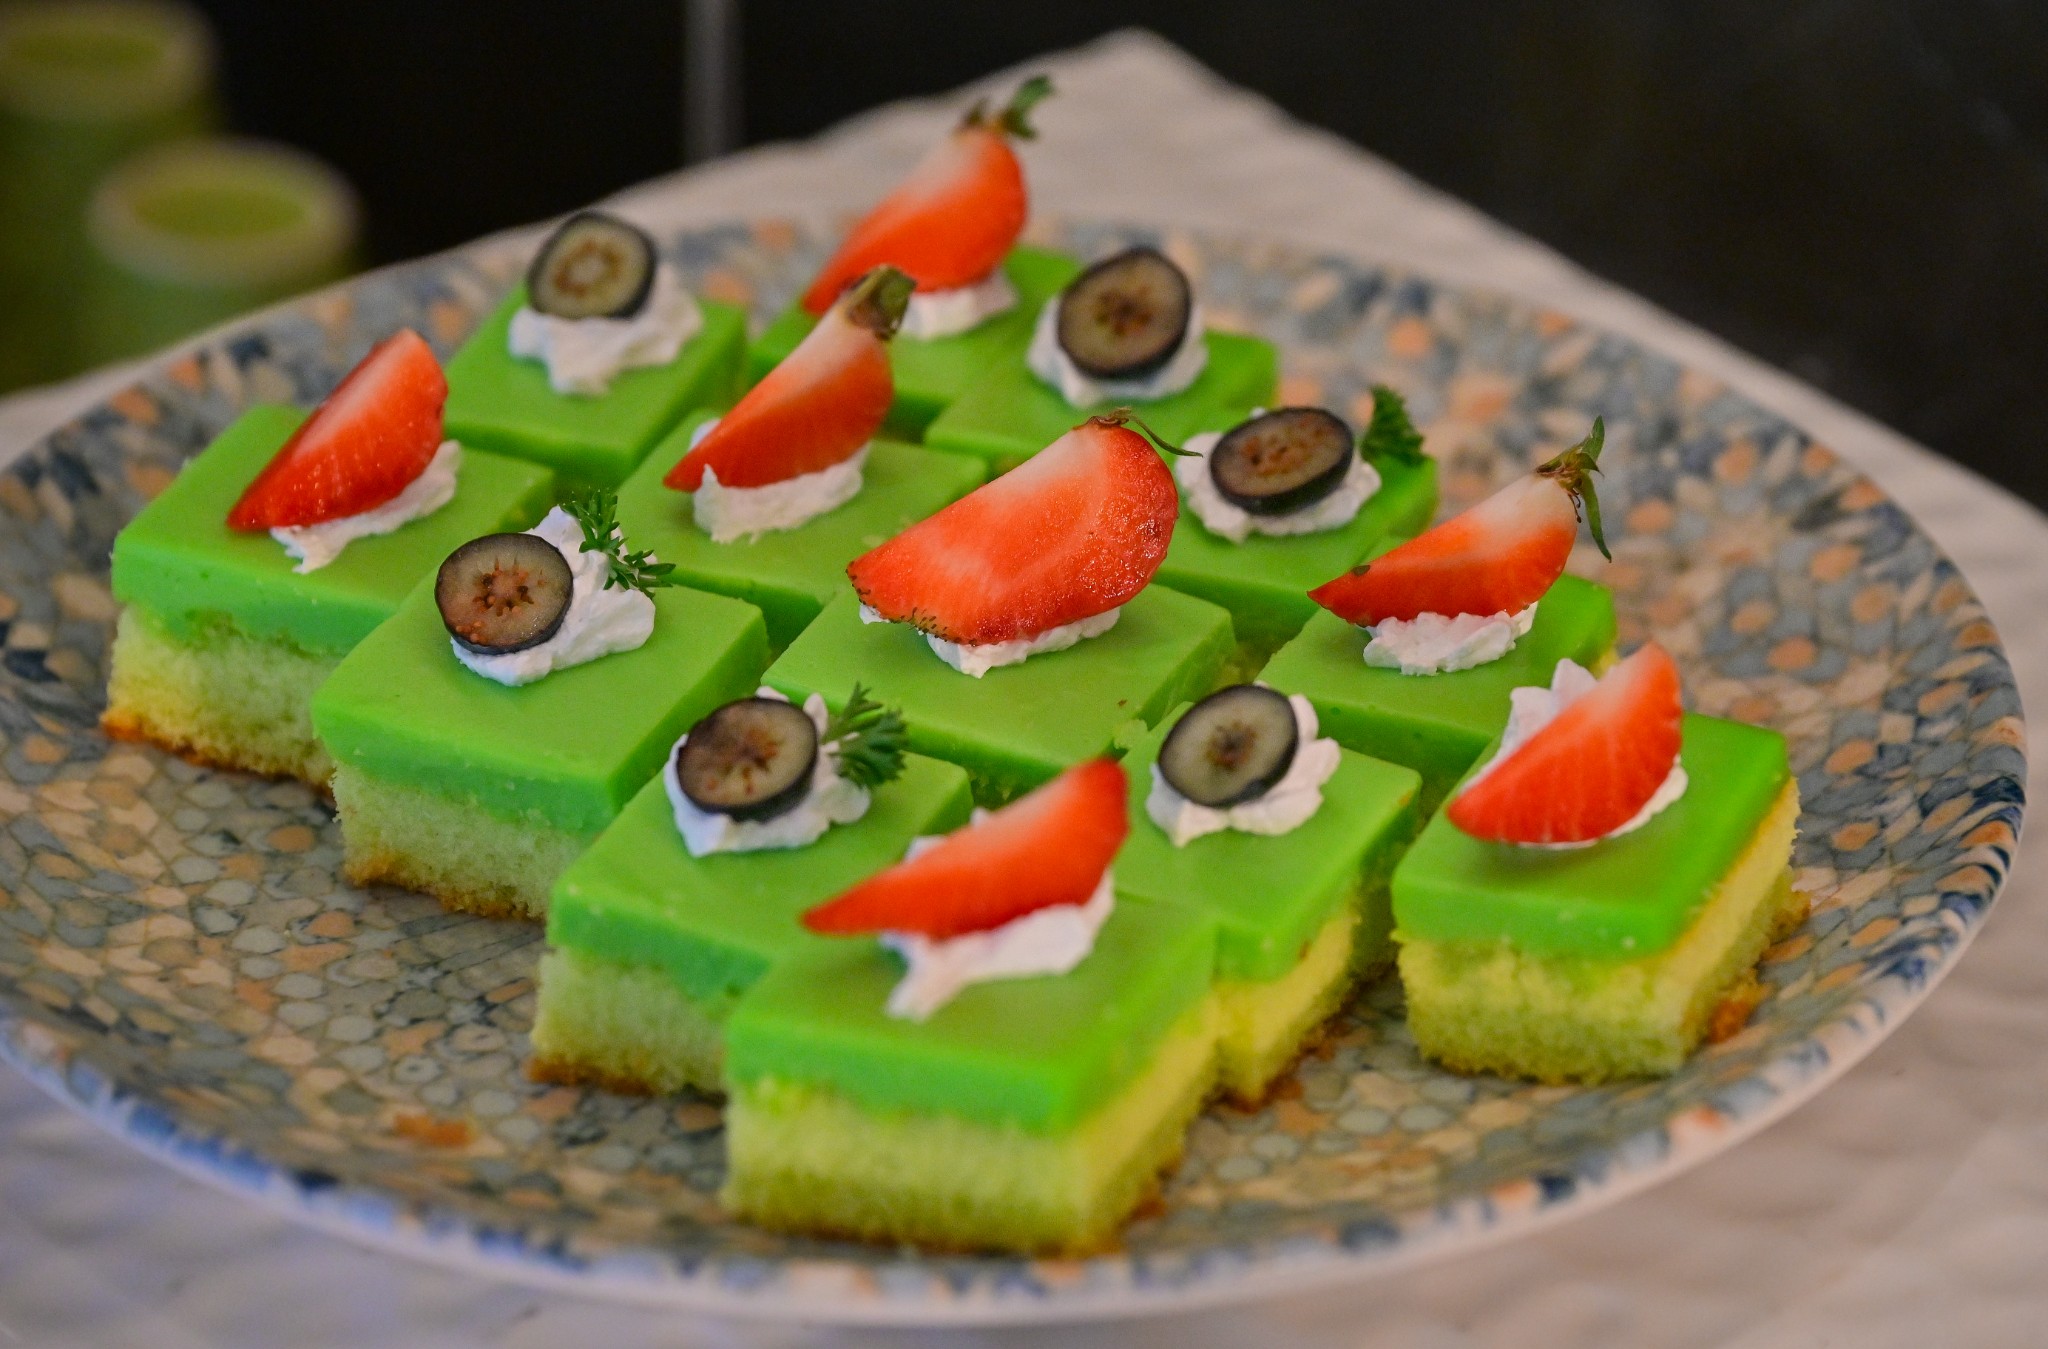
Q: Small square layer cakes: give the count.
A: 13